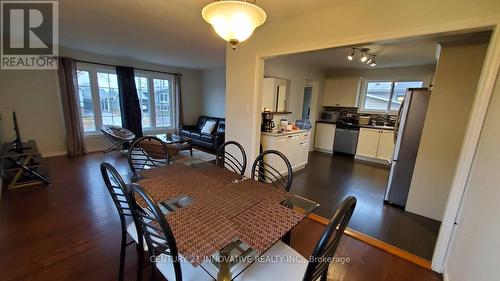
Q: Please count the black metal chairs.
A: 6